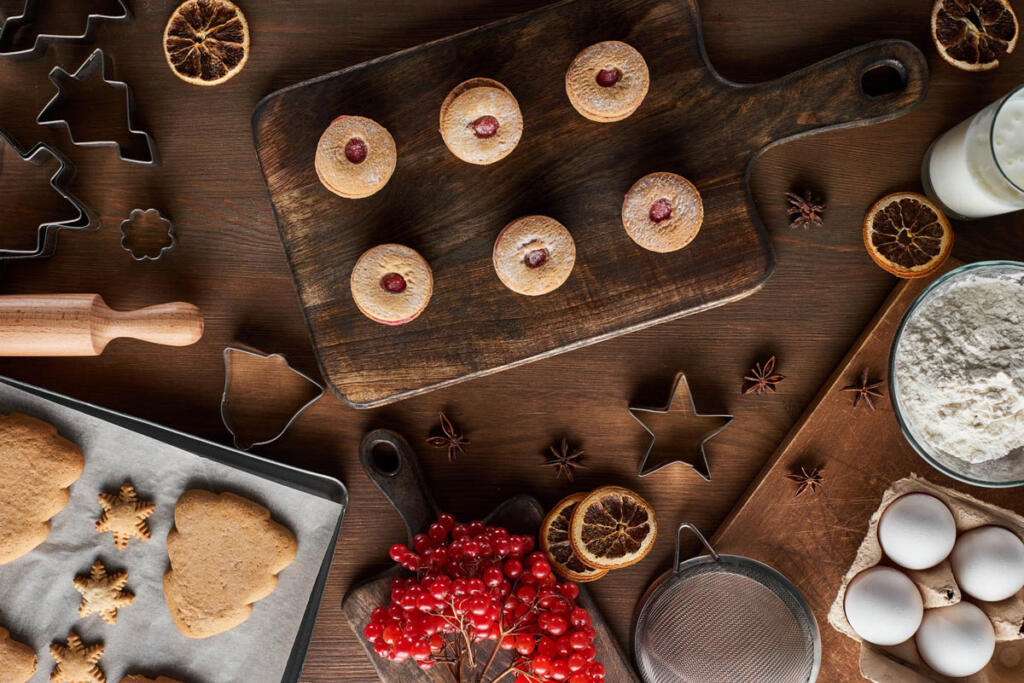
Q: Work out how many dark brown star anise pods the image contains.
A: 6